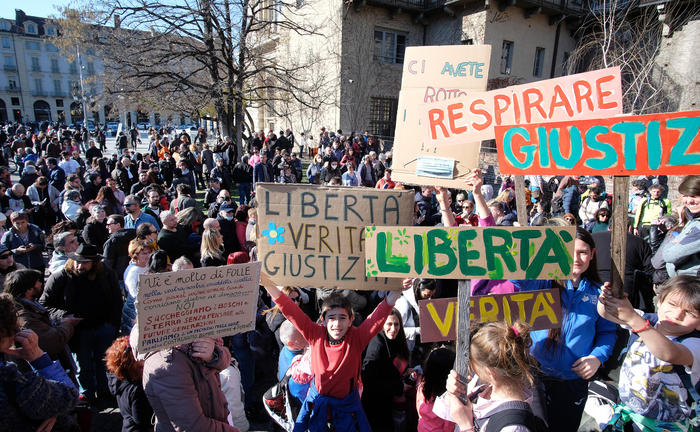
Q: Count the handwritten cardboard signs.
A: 7